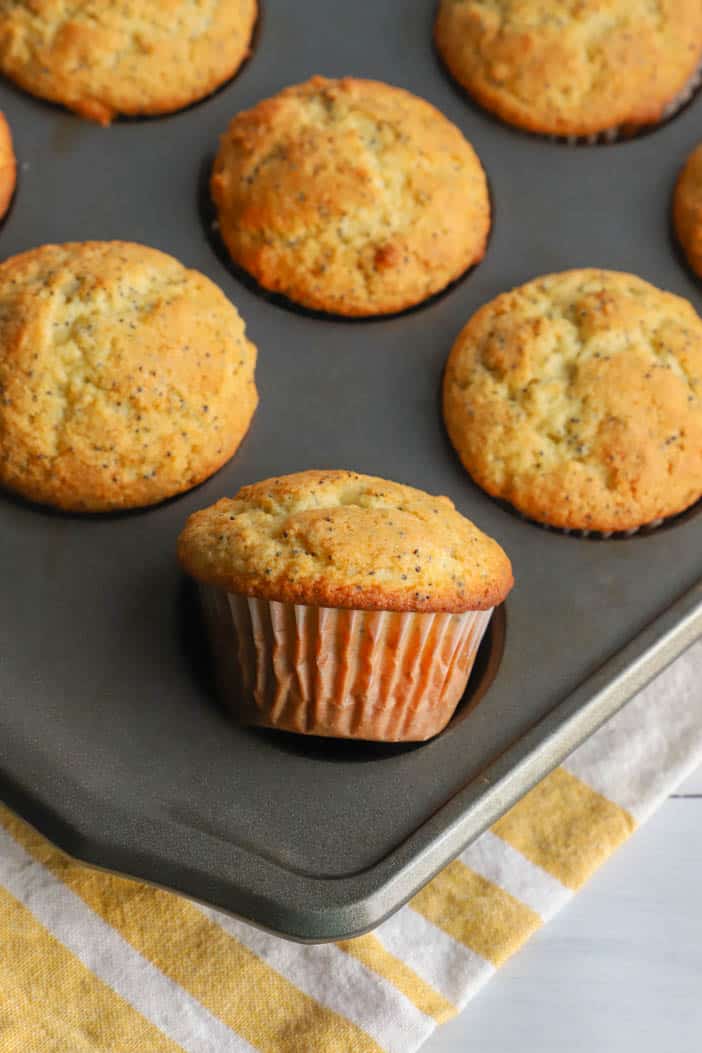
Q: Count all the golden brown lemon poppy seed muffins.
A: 8